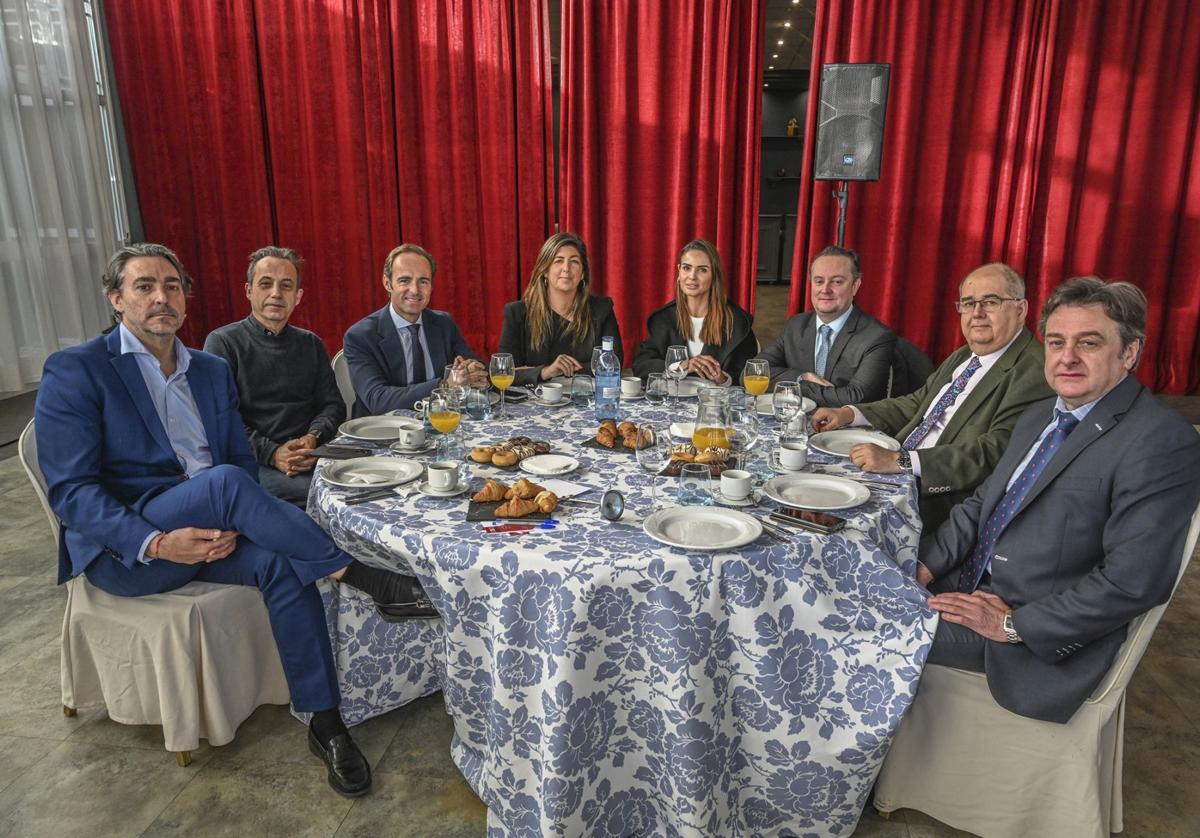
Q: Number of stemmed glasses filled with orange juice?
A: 3